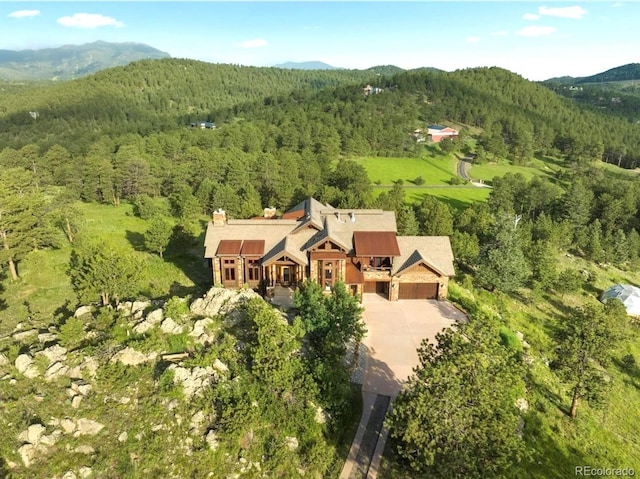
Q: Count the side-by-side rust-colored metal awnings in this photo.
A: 2